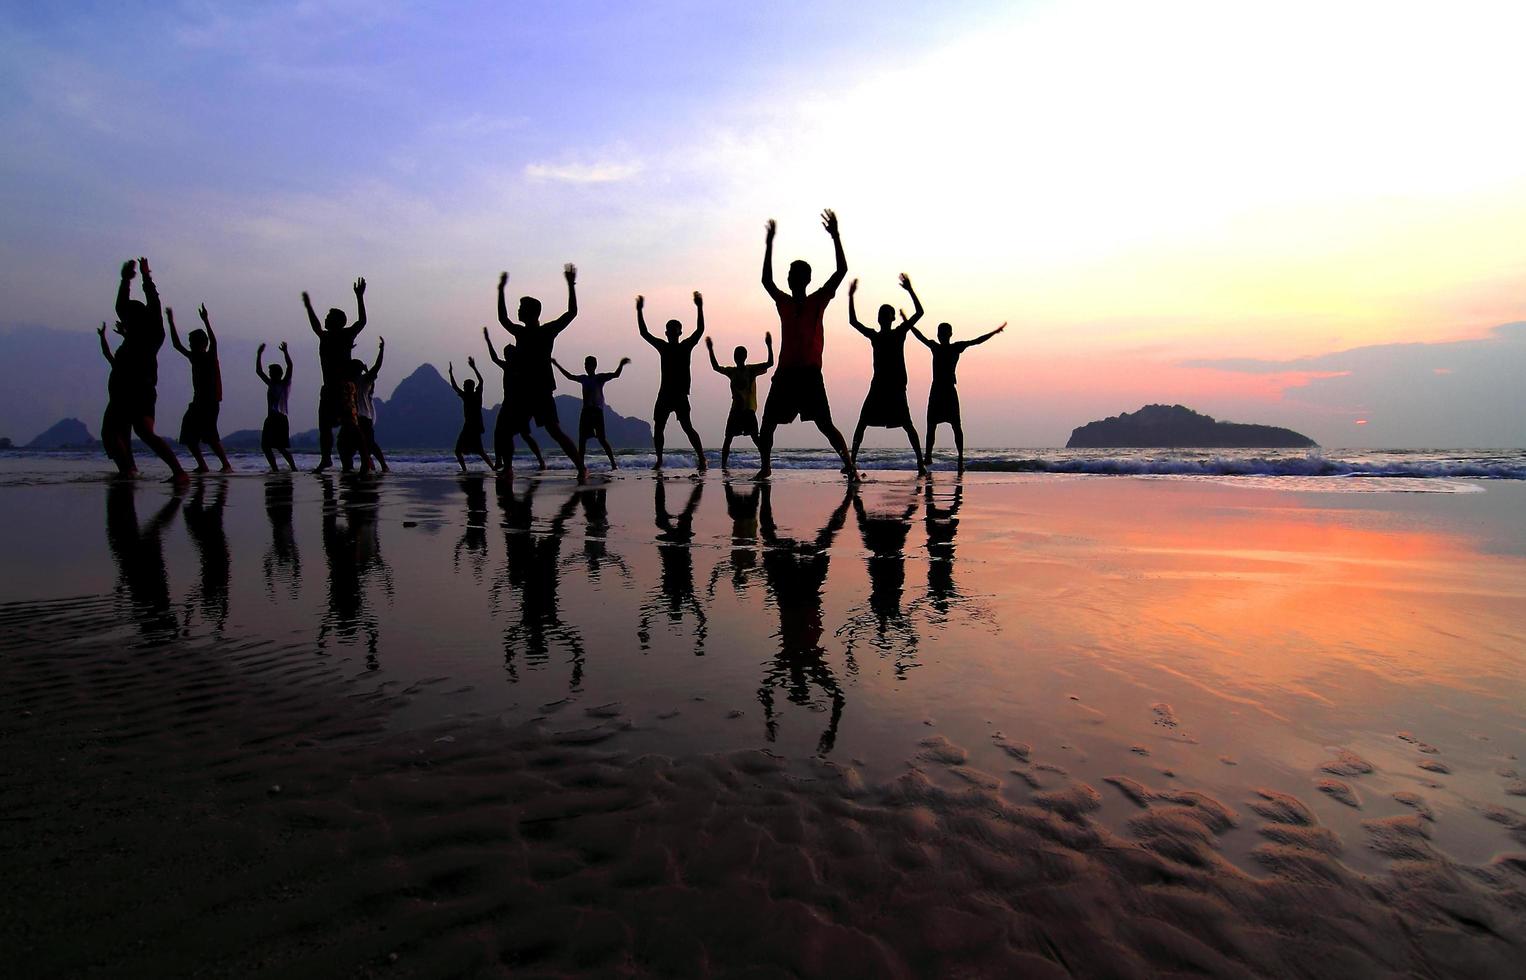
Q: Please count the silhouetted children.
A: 15